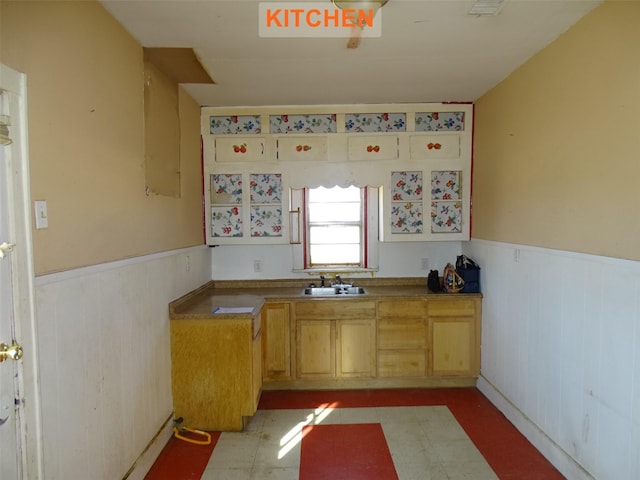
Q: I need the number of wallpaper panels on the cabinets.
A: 12